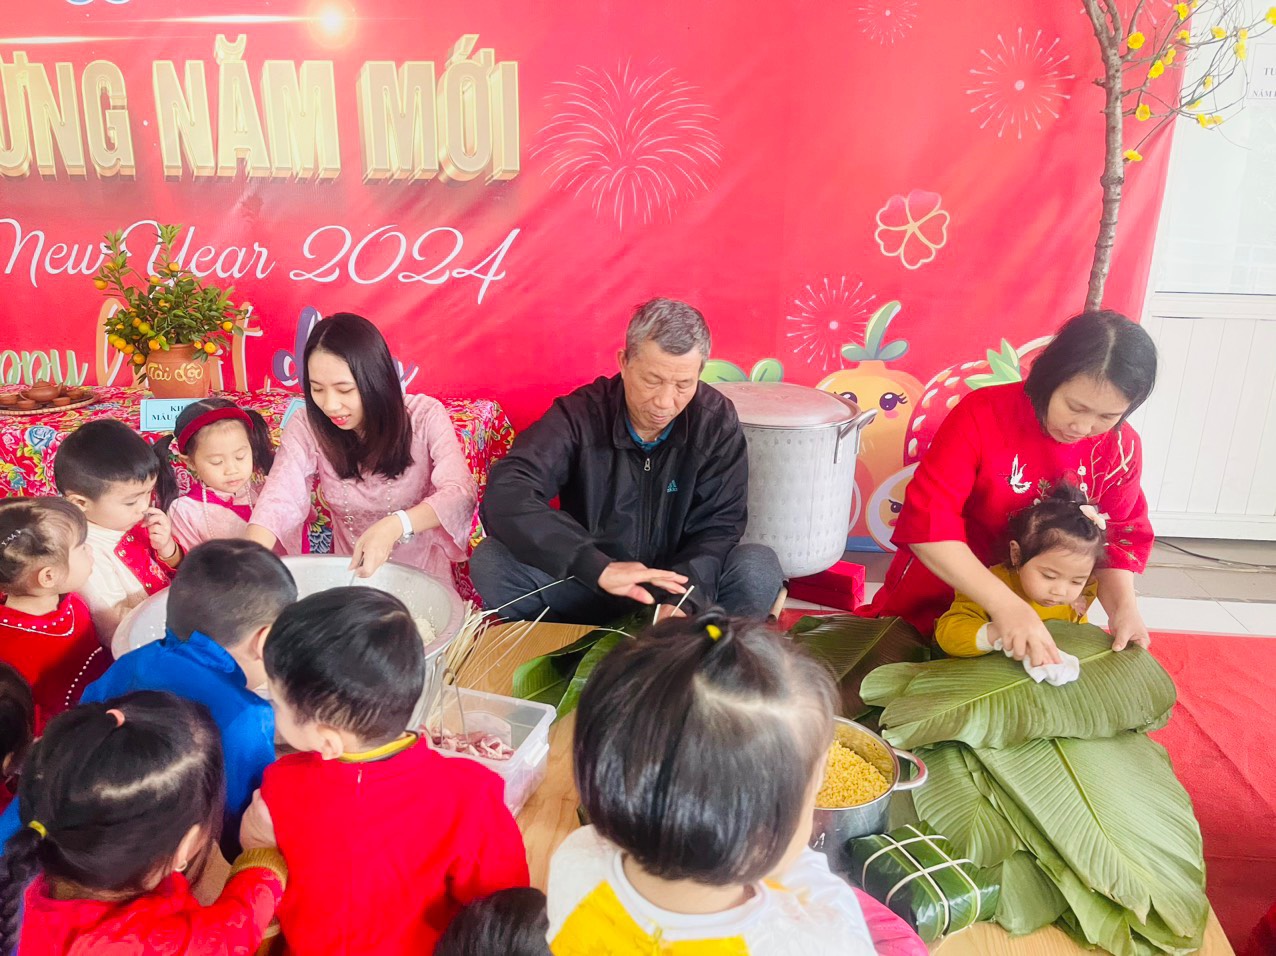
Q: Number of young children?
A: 10